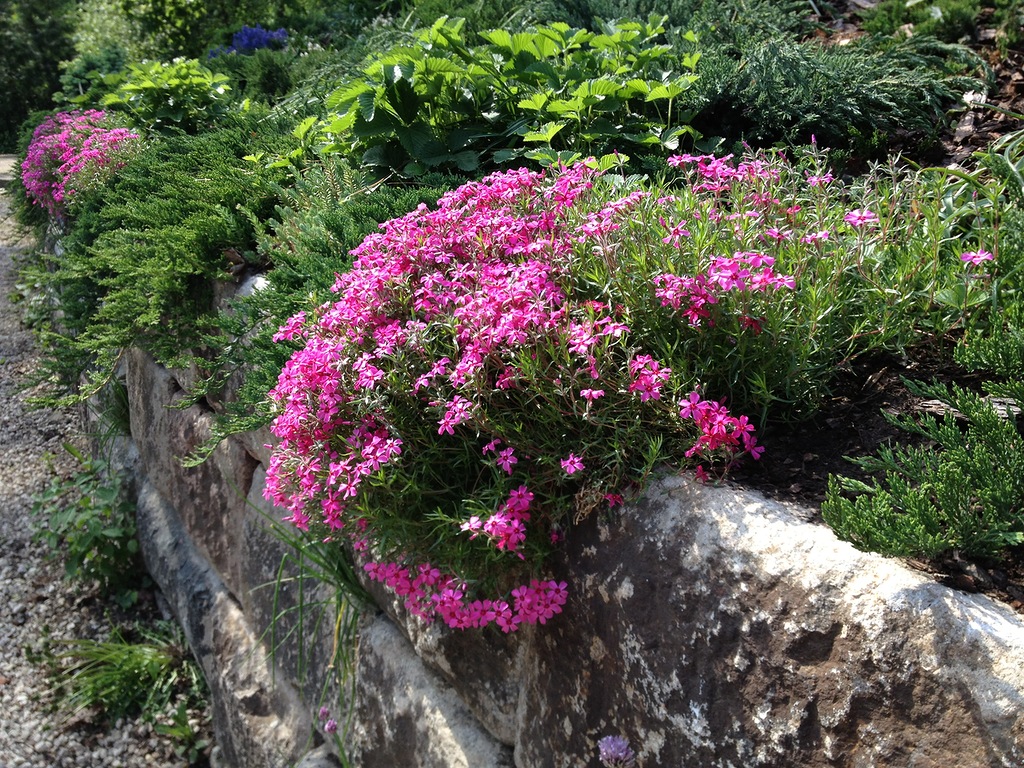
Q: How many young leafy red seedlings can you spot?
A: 0